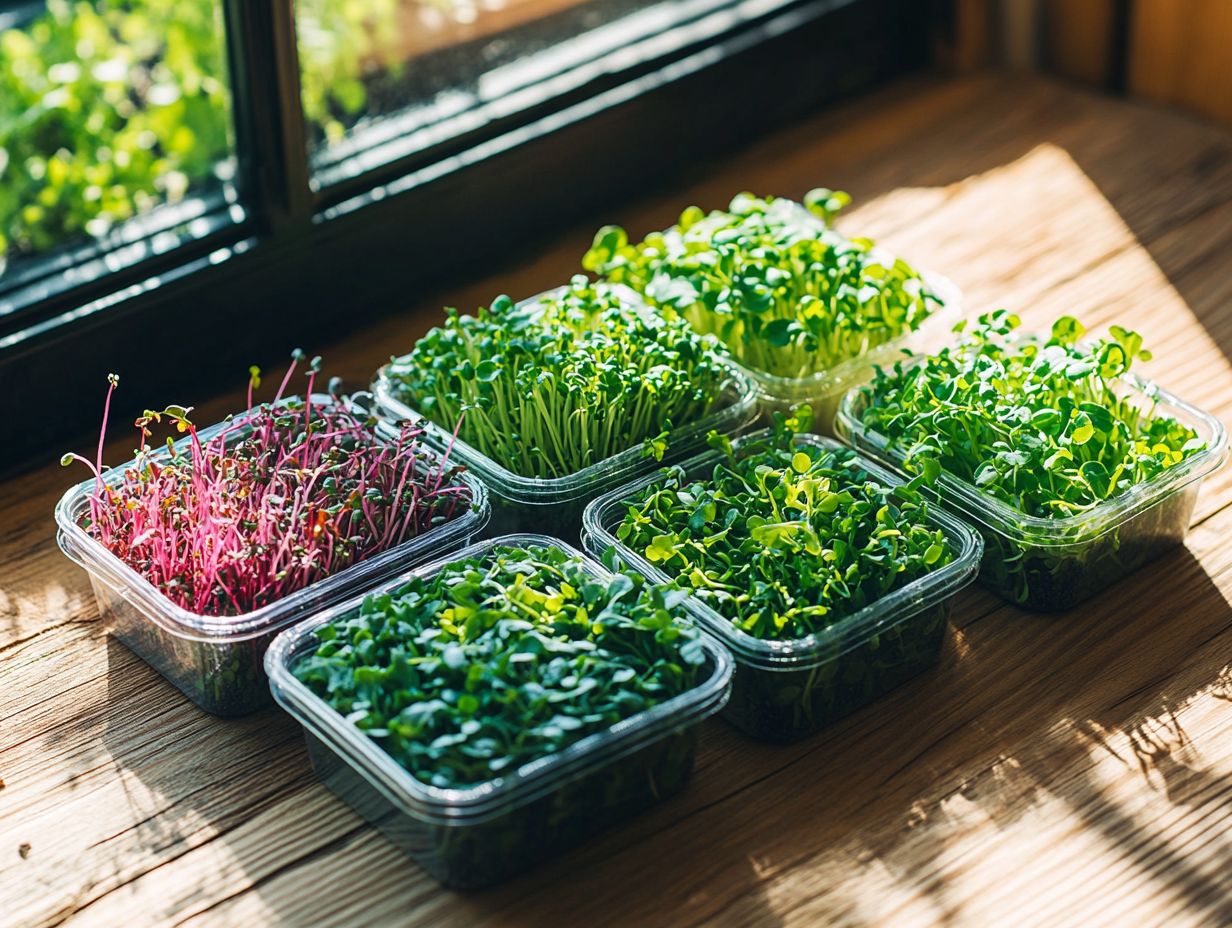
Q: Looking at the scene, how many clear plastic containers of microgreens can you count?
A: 6